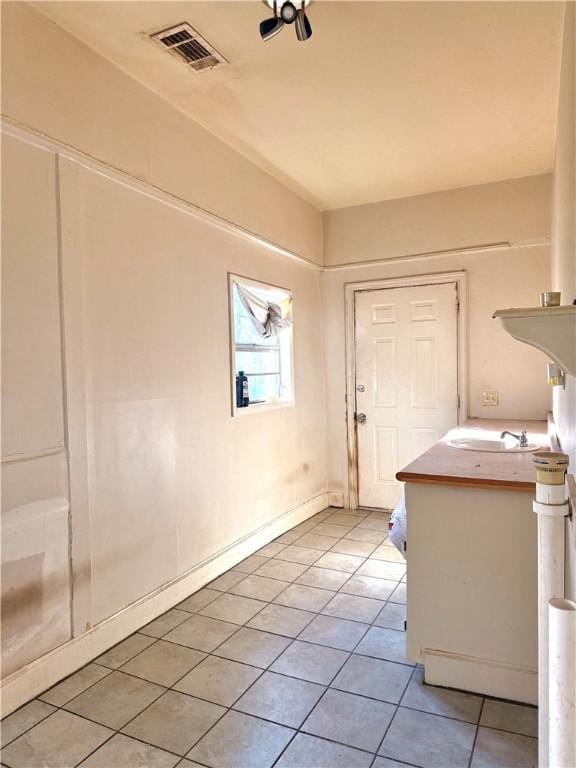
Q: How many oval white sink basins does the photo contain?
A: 1